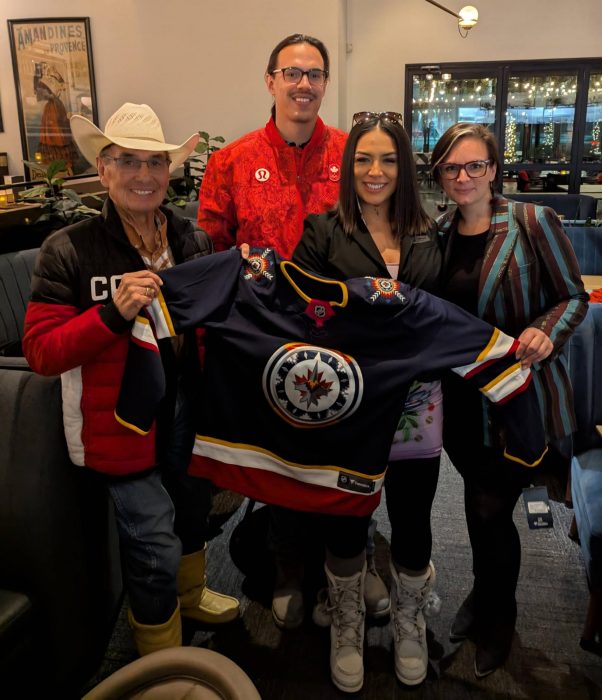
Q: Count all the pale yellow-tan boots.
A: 2